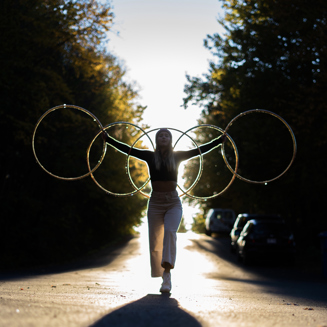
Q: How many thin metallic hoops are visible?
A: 5